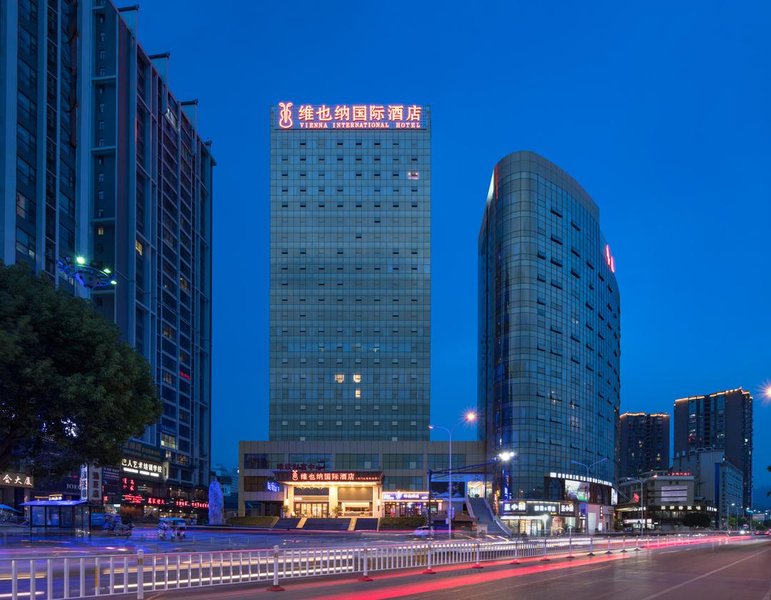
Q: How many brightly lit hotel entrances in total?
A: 1